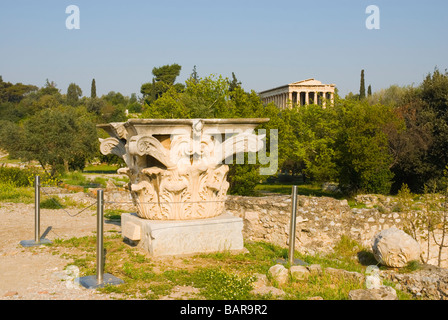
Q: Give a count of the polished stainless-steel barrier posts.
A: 3